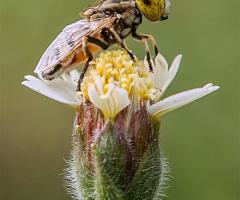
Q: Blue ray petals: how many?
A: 0